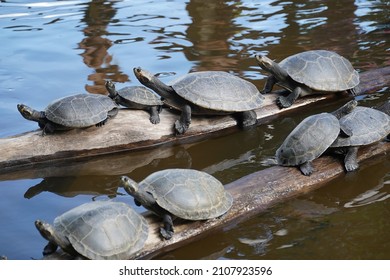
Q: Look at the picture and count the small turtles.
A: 1